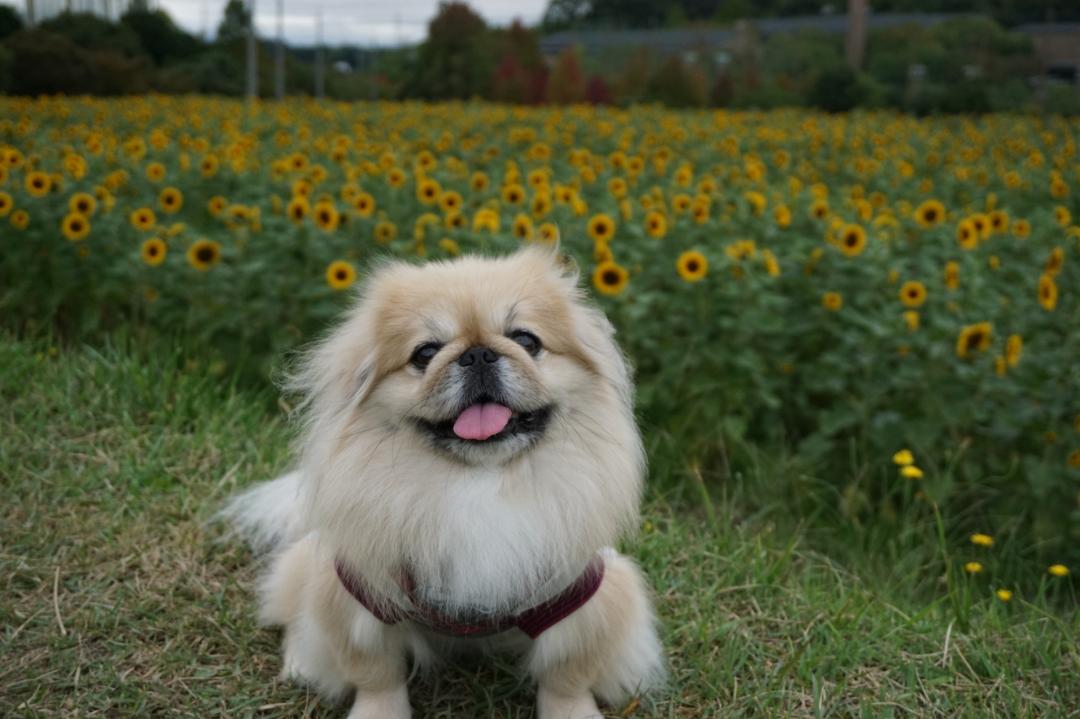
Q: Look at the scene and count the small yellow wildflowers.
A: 6